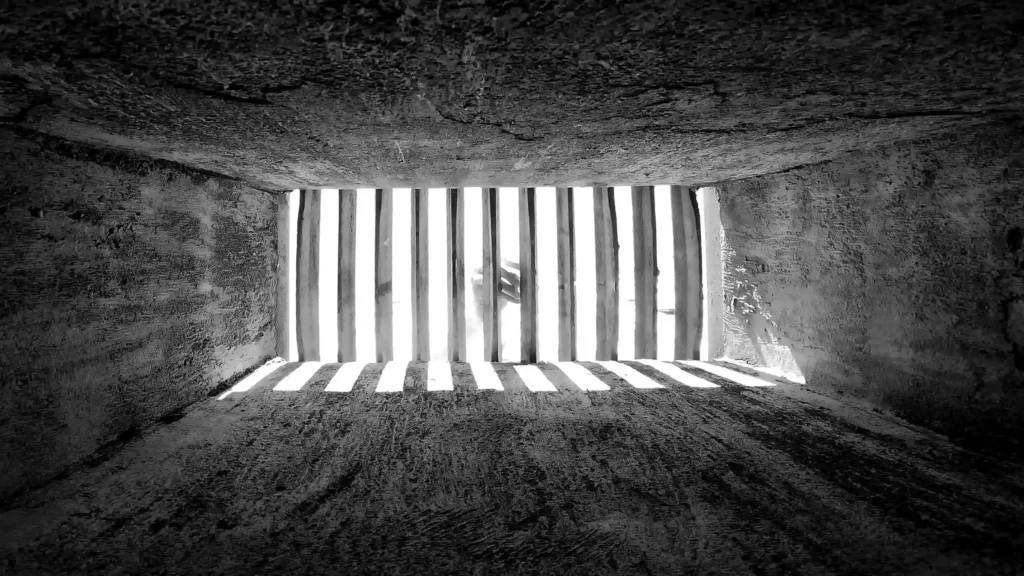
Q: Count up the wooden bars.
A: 11